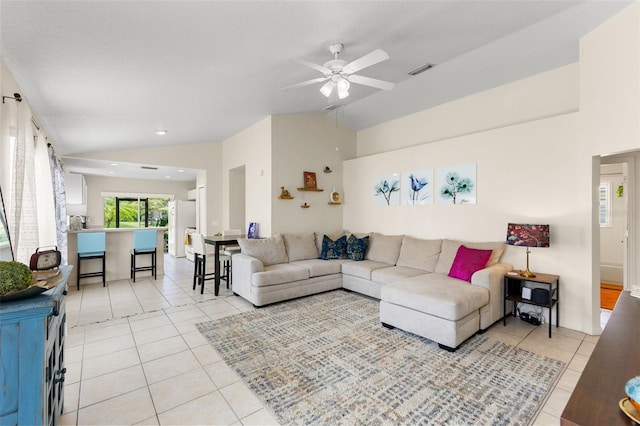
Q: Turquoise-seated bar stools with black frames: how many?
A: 2